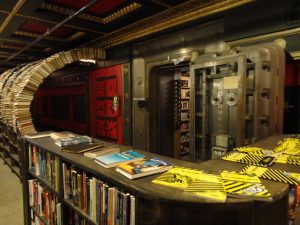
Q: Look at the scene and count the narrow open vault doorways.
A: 1